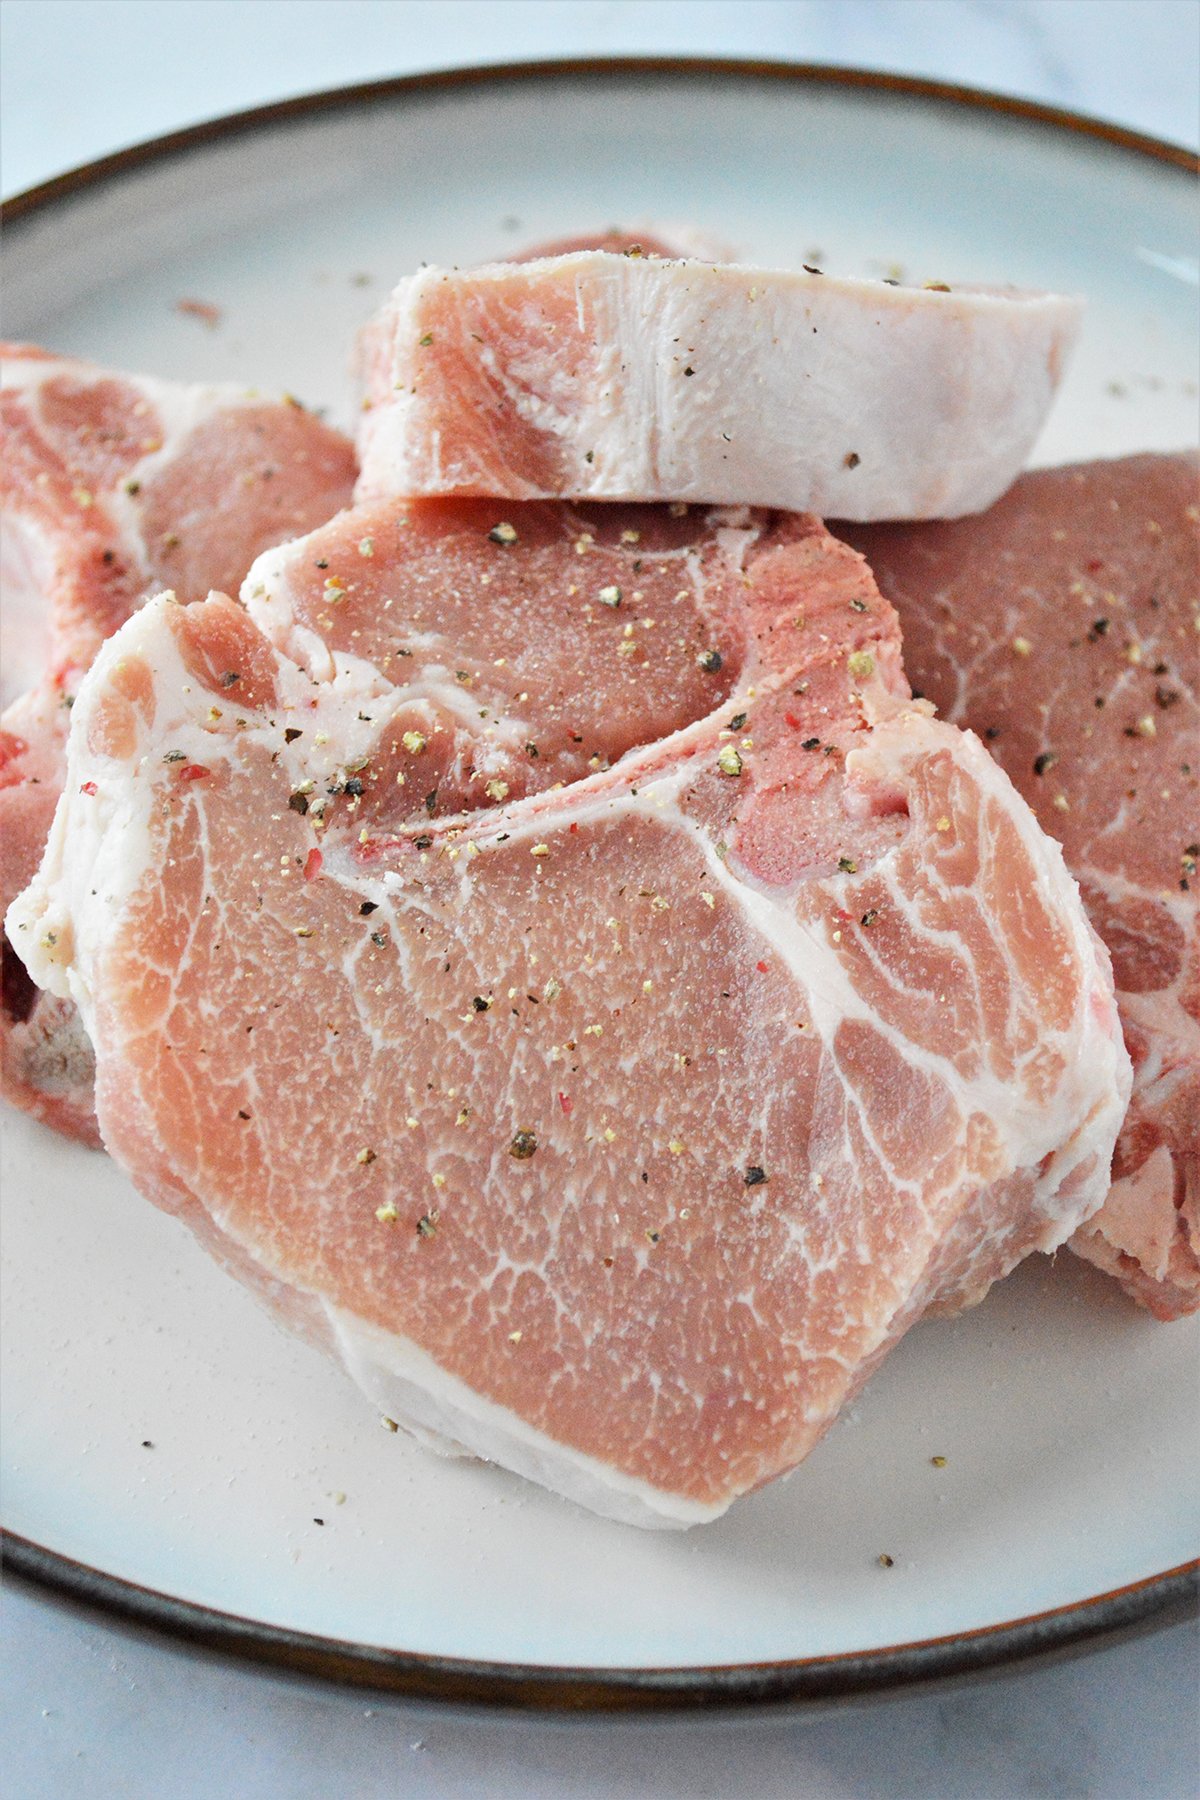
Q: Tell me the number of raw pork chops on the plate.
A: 4